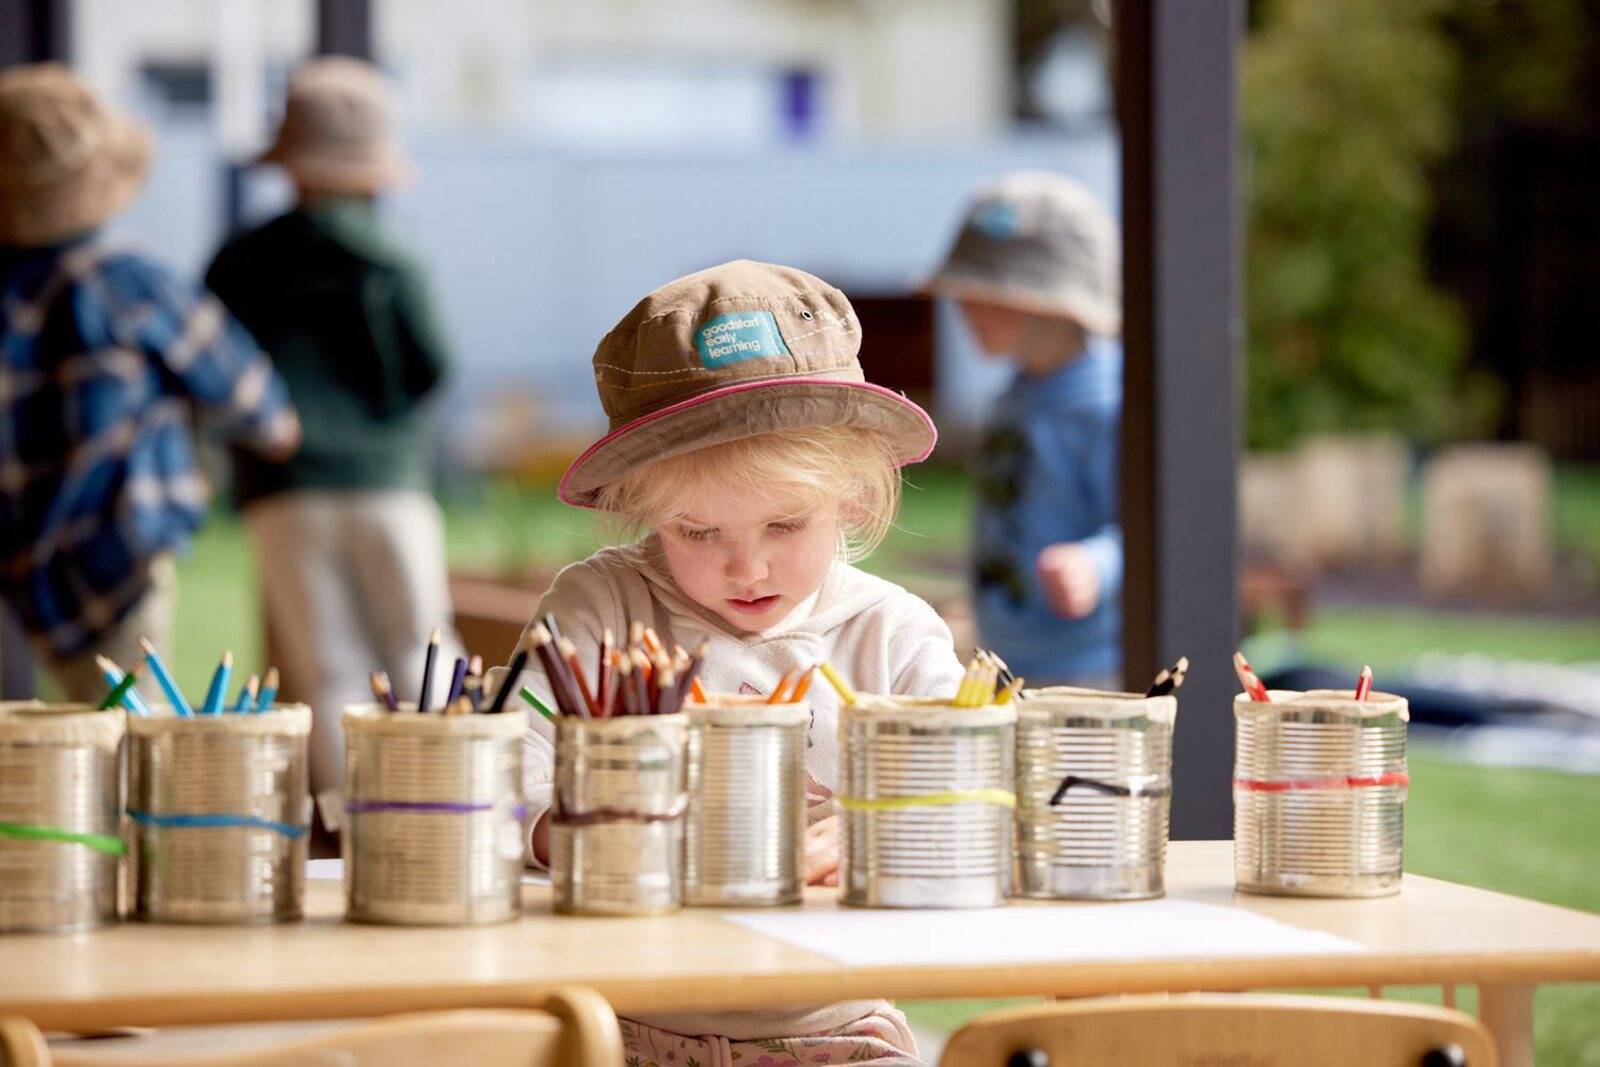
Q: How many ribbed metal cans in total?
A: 8